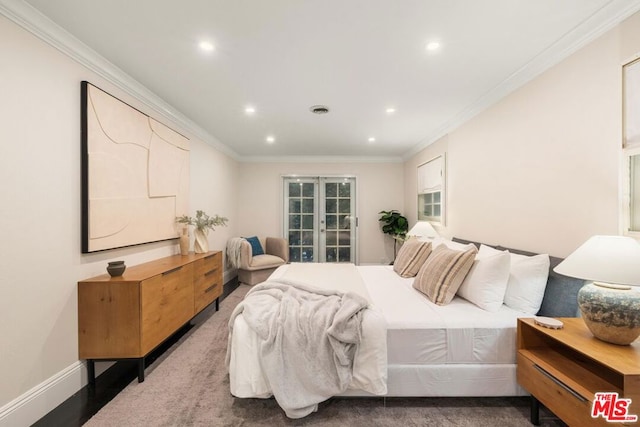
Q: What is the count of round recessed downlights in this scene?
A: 6